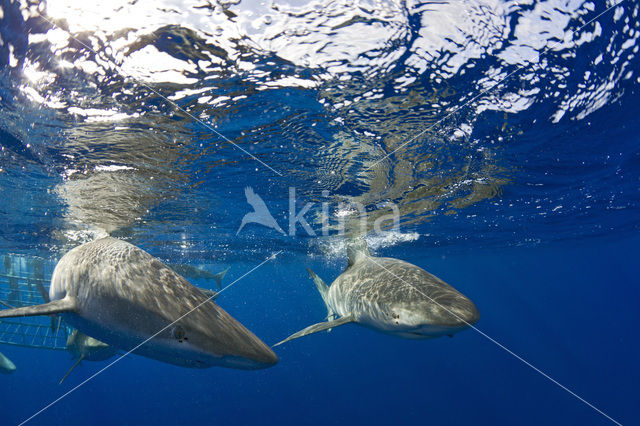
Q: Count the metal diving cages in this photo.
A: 1